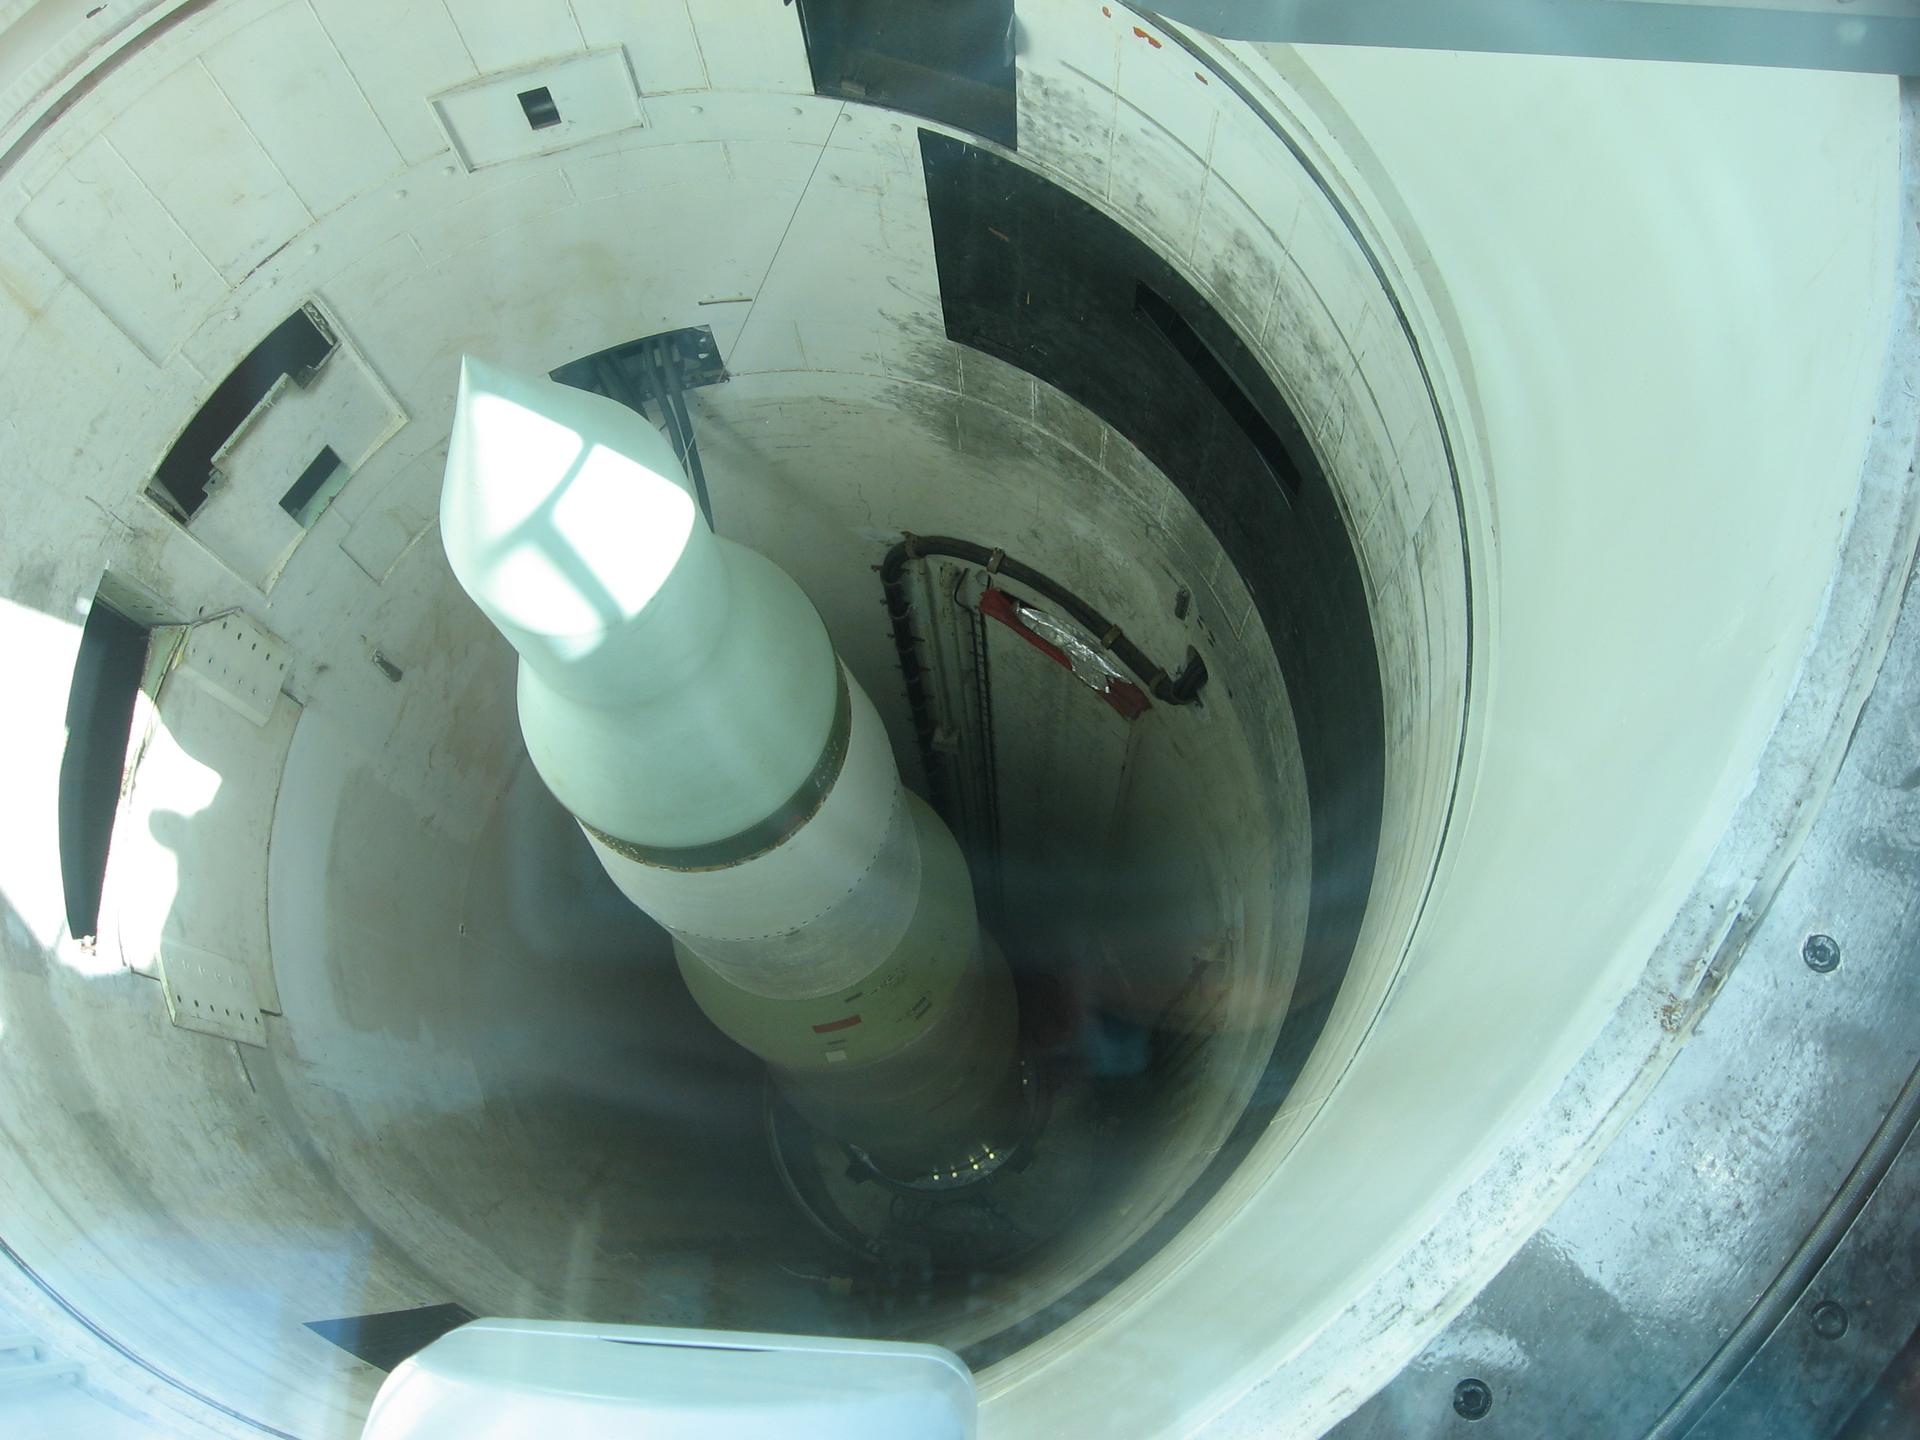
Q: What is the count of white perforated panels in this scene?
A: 2